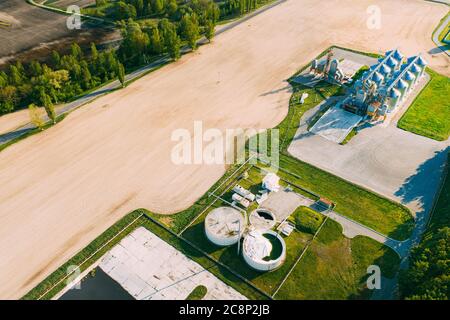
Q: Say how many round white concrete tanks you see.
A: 3